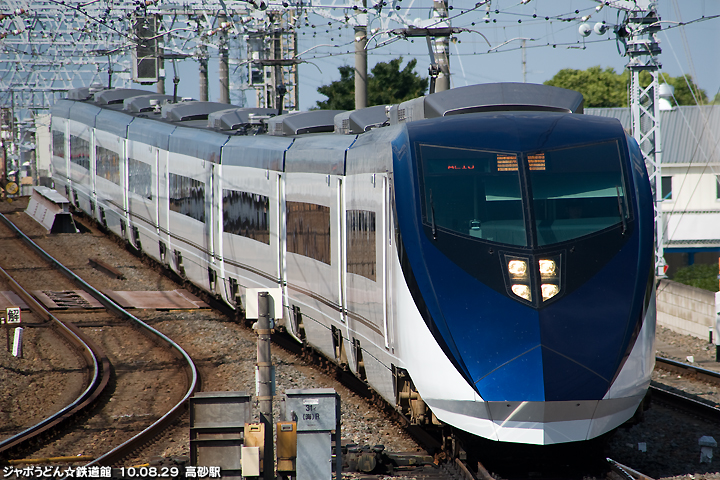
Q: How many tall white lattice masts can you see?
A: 1